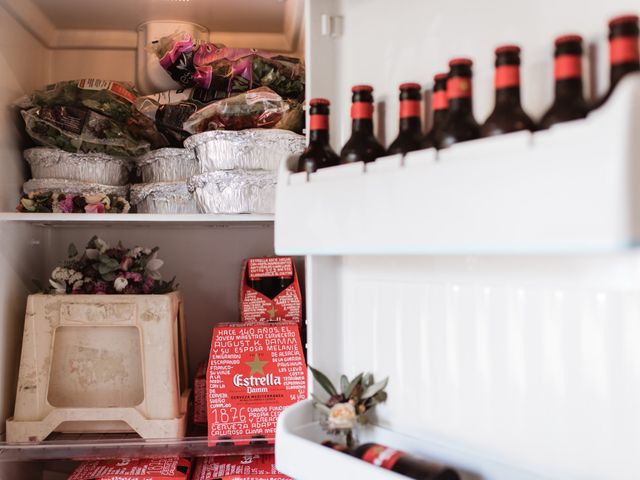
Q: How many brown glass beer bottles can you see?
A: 9